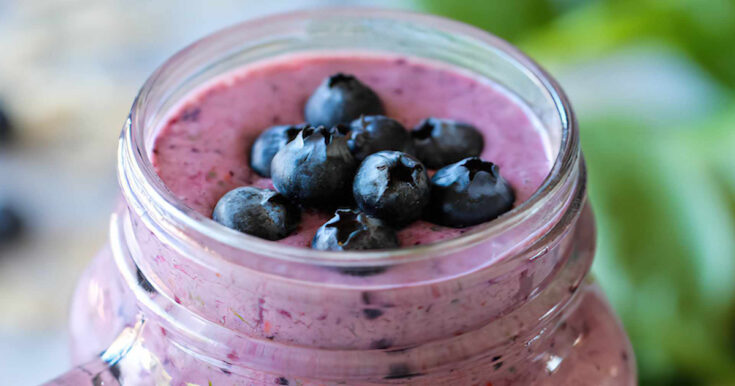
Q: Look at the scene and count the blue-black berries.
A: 9